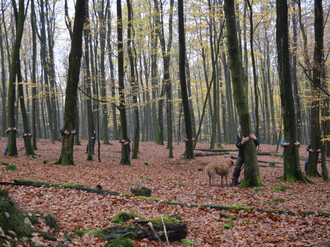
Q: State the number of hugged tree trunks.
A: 9